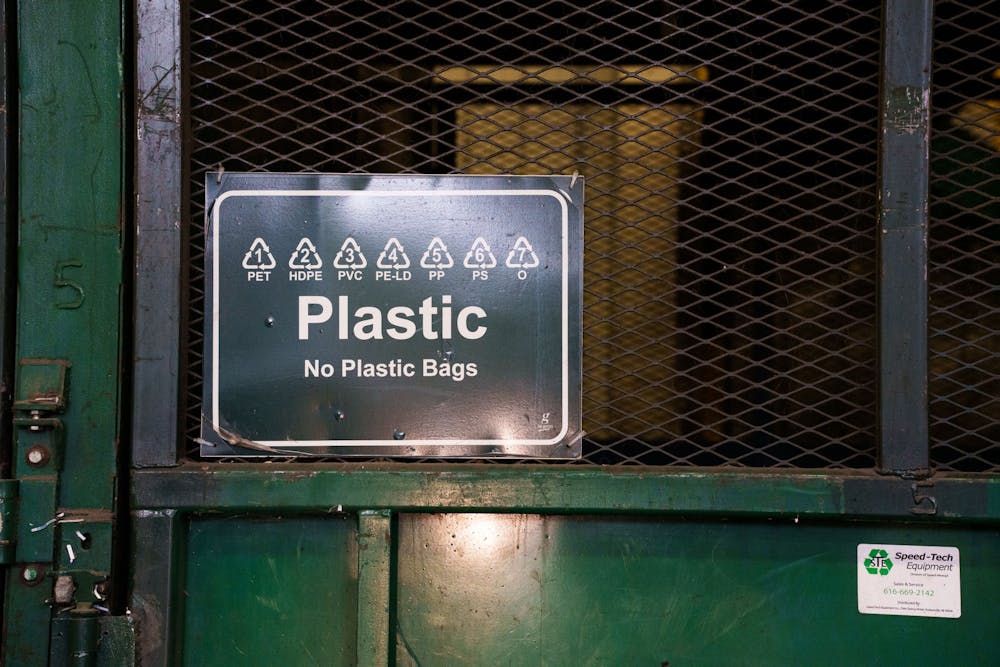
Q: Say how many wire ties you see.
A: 4